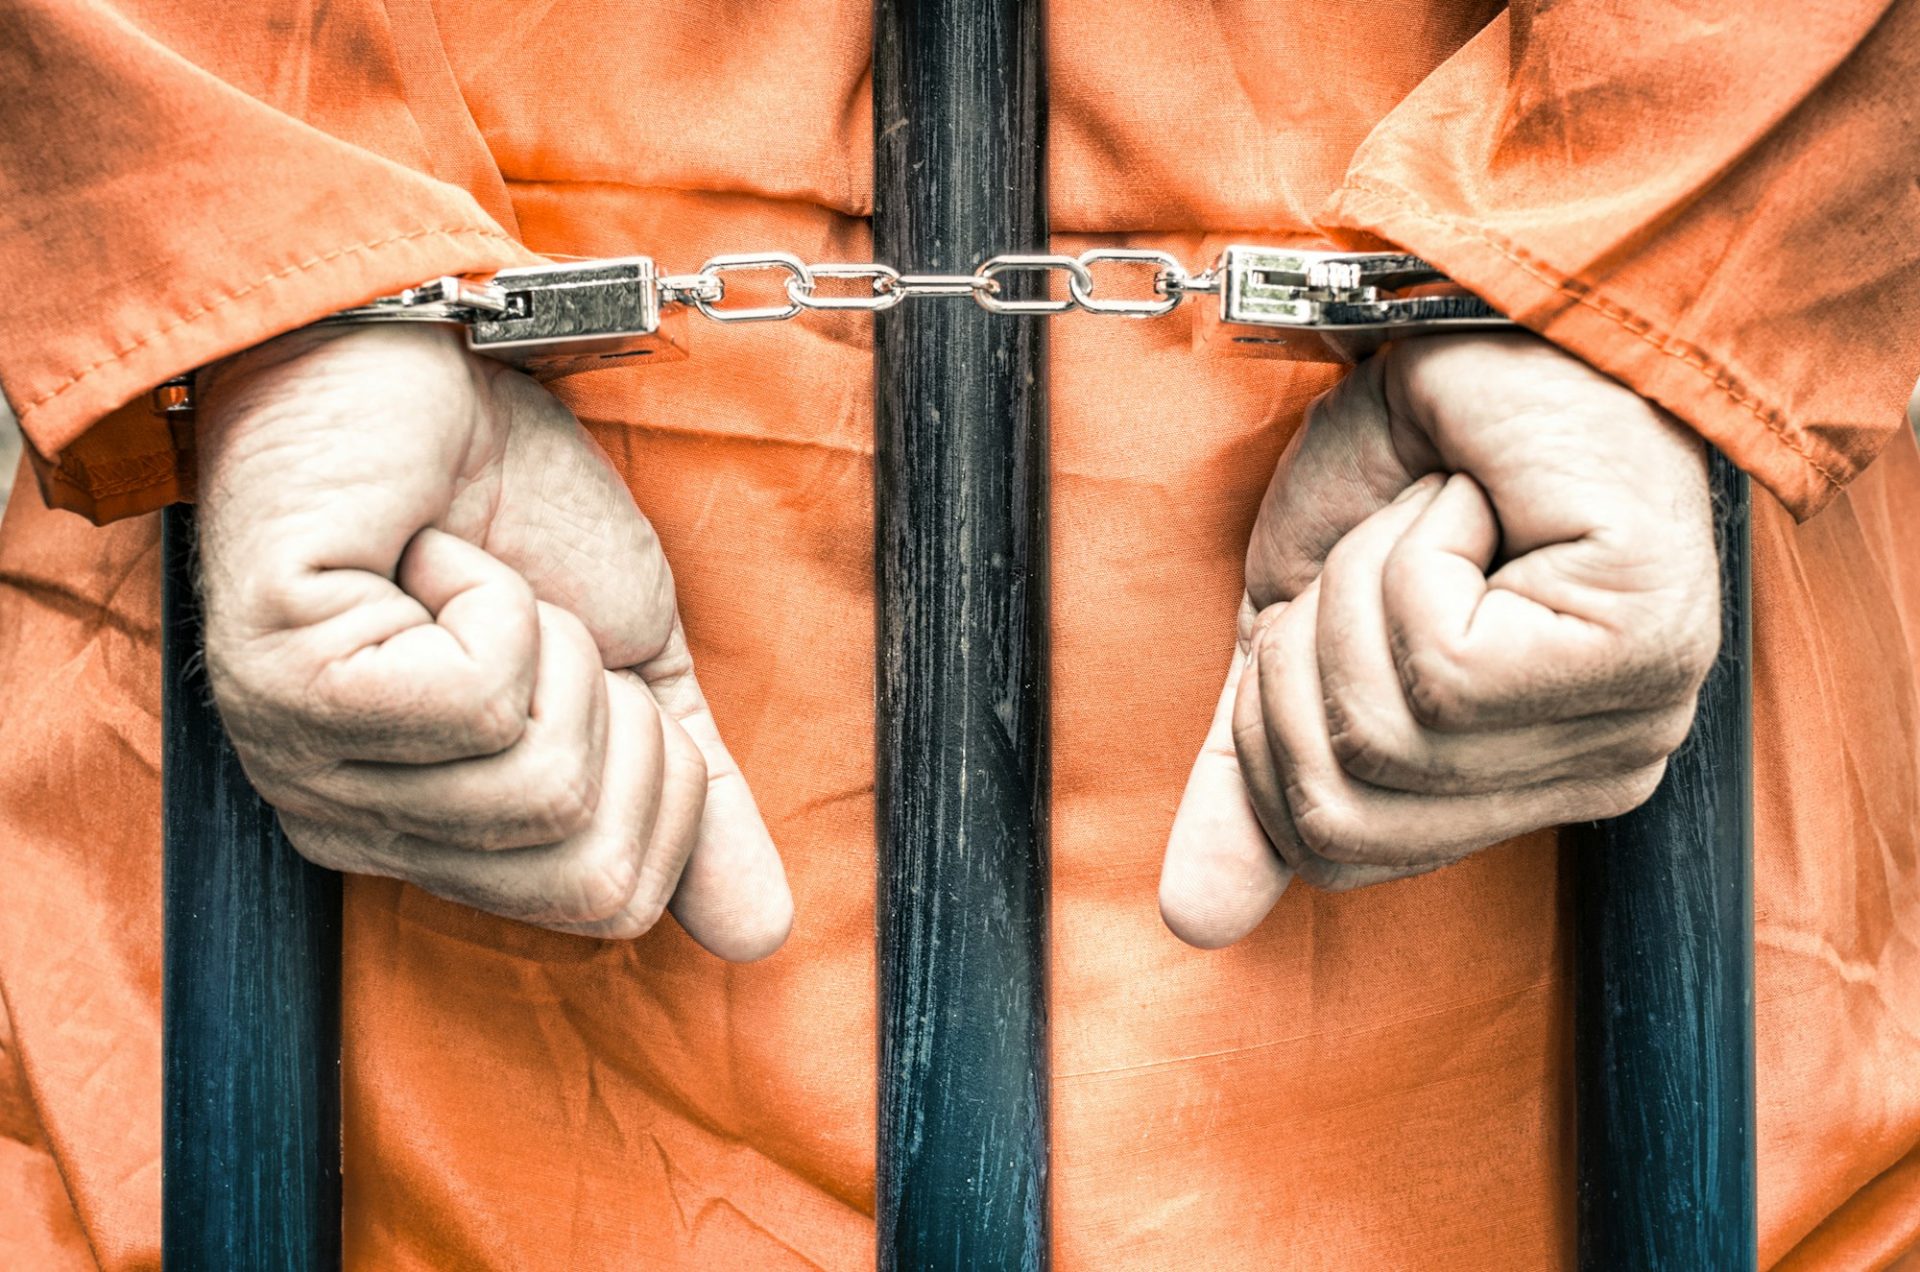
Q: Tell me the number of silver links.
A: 5